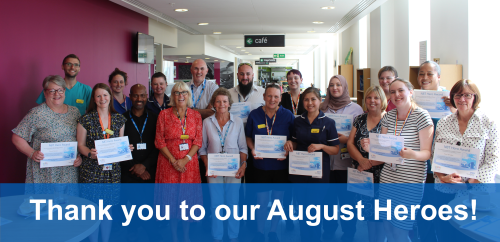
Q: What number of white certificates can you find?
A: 11